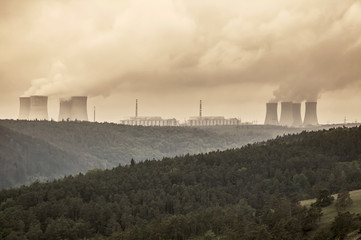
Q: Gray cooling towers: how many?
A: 8